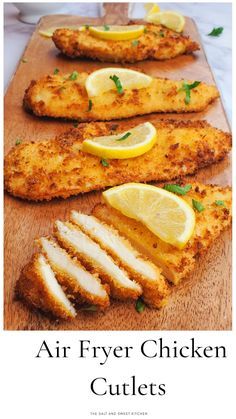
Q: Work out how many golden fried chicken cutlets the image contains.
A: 4